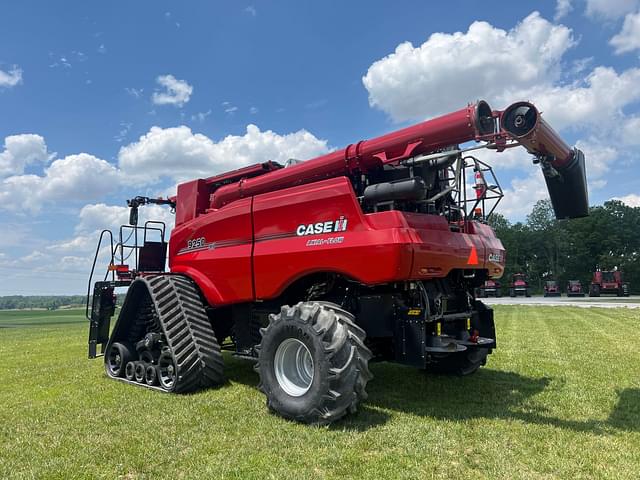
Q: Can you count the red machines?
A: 6